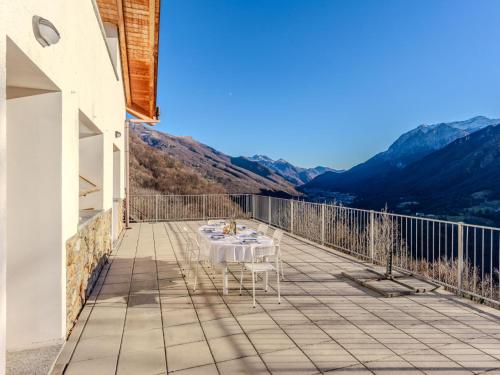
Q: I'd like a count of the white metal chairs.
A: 6